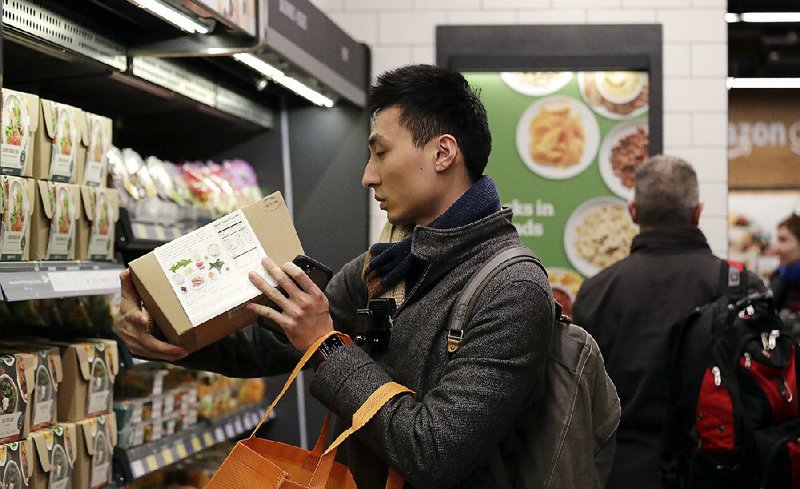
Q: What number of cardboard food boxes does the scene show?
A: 13